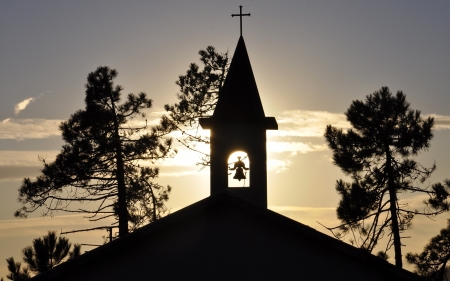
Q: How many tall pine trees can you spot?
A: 3